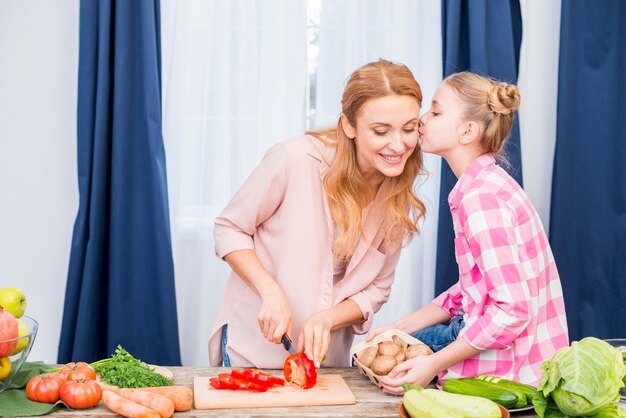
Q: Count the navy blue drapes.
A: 3